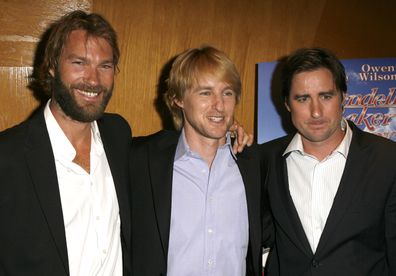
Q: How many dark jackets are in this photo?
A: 3